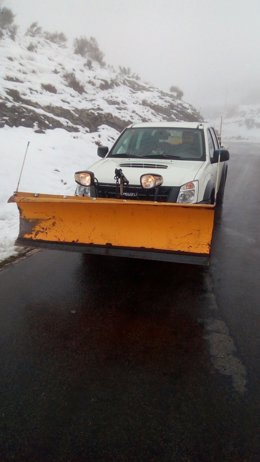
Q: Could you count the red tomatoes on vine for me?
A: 0